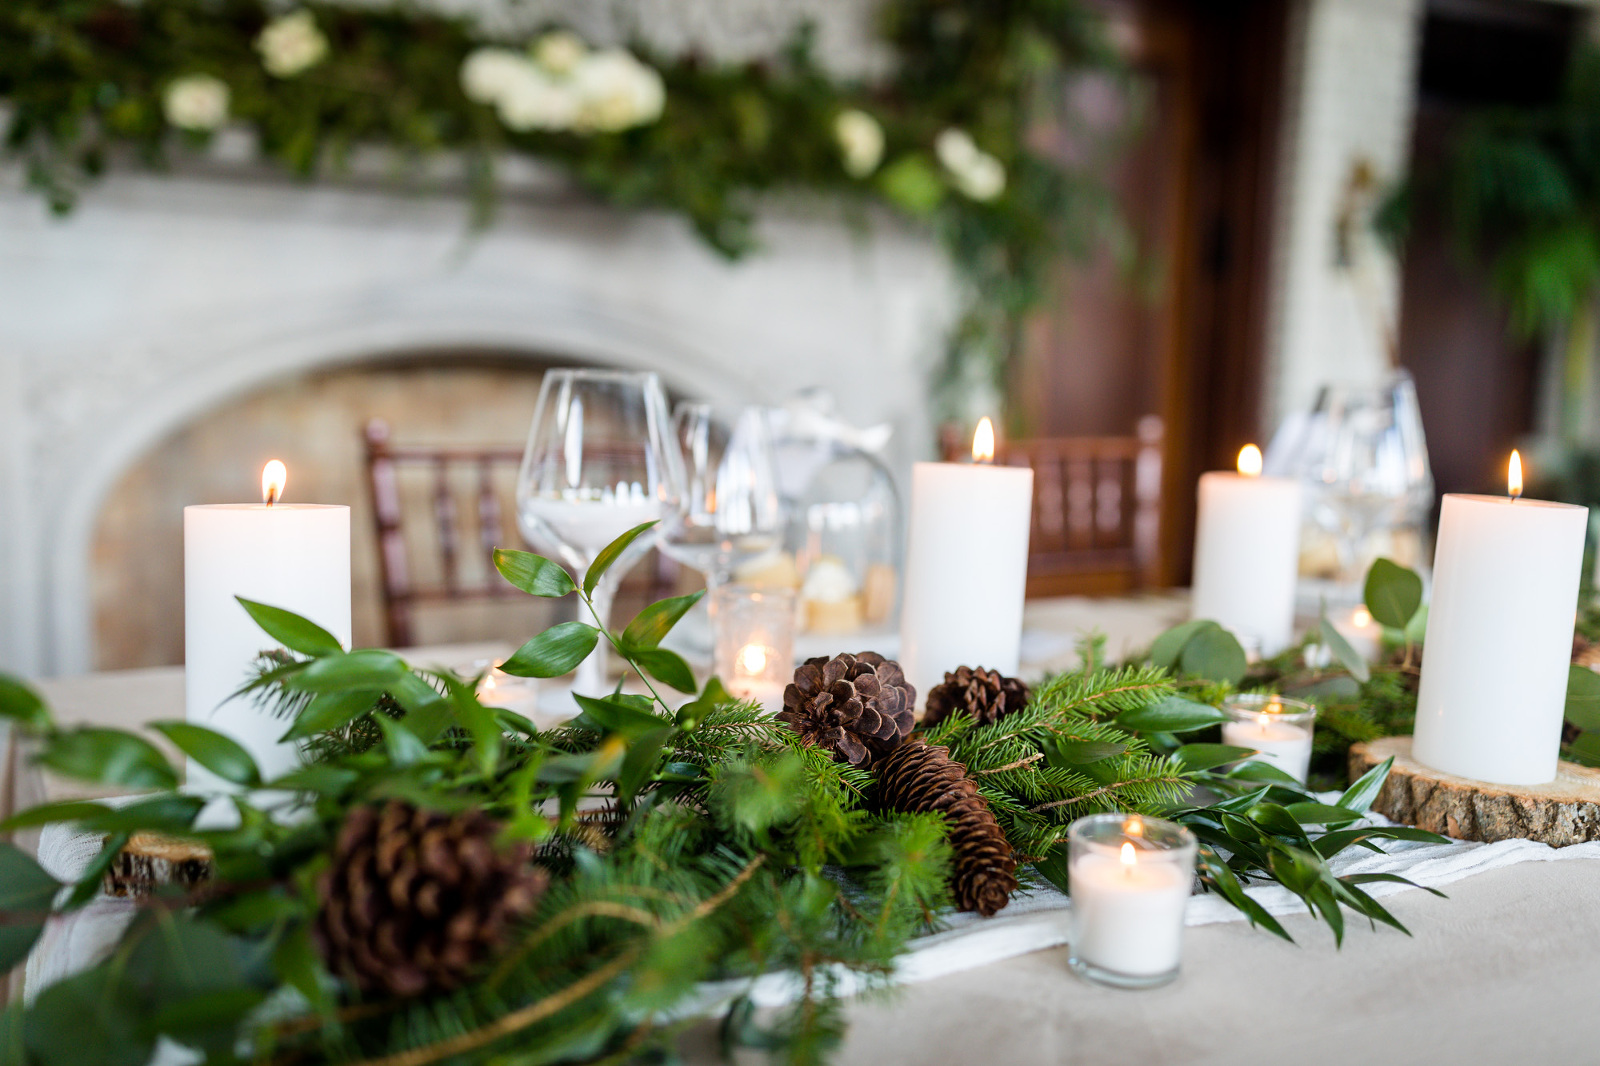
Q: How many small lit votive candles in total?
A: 5